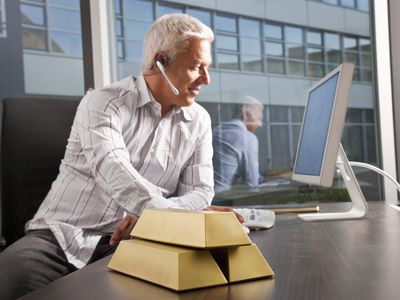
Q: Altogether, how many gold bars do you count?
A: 3